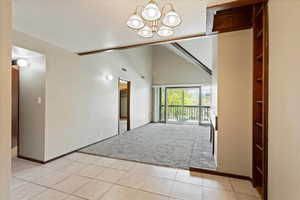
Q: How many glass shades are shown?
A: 5